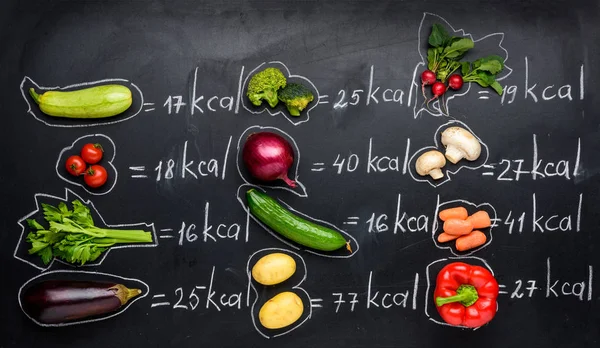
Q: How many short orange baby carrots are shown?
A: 5